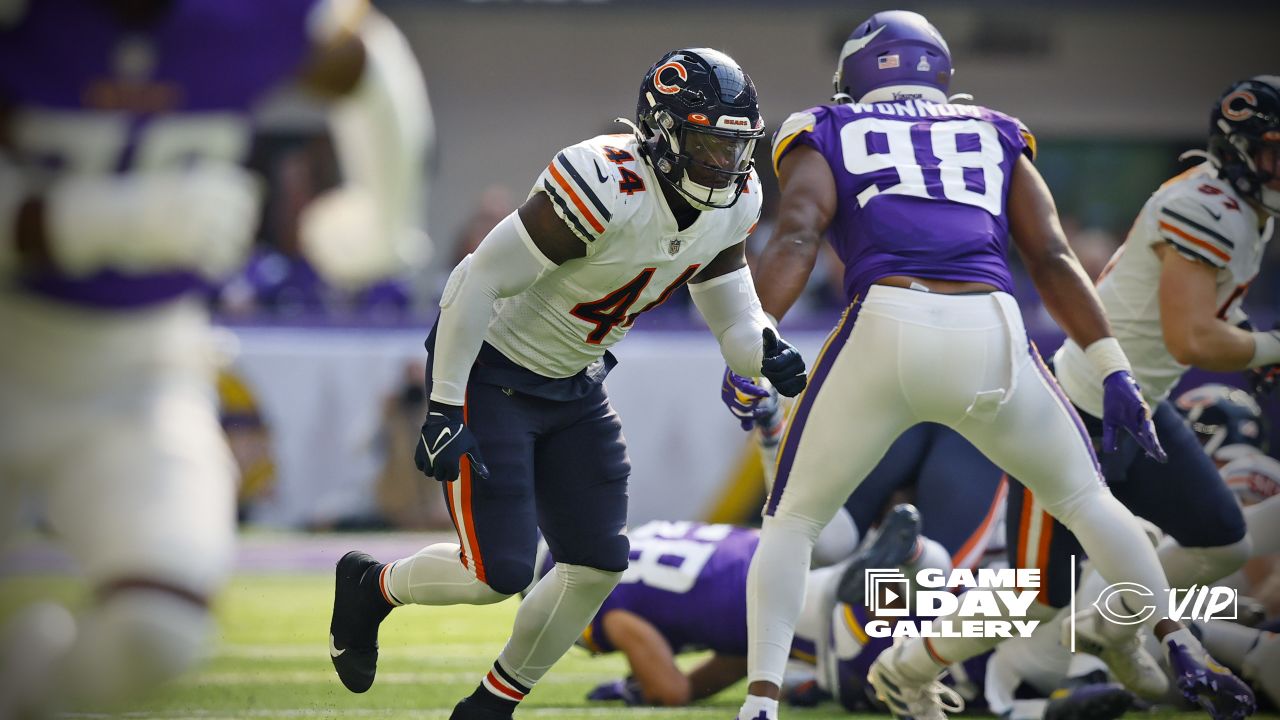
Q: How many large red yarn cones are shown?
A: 0